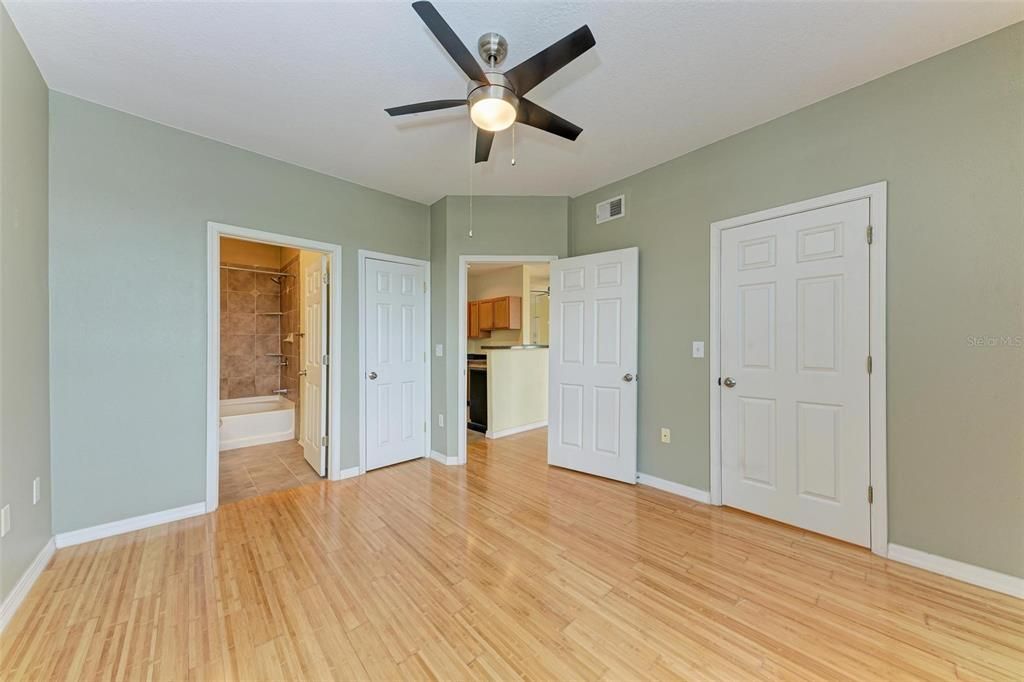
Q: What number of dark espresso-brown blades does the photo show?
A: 5